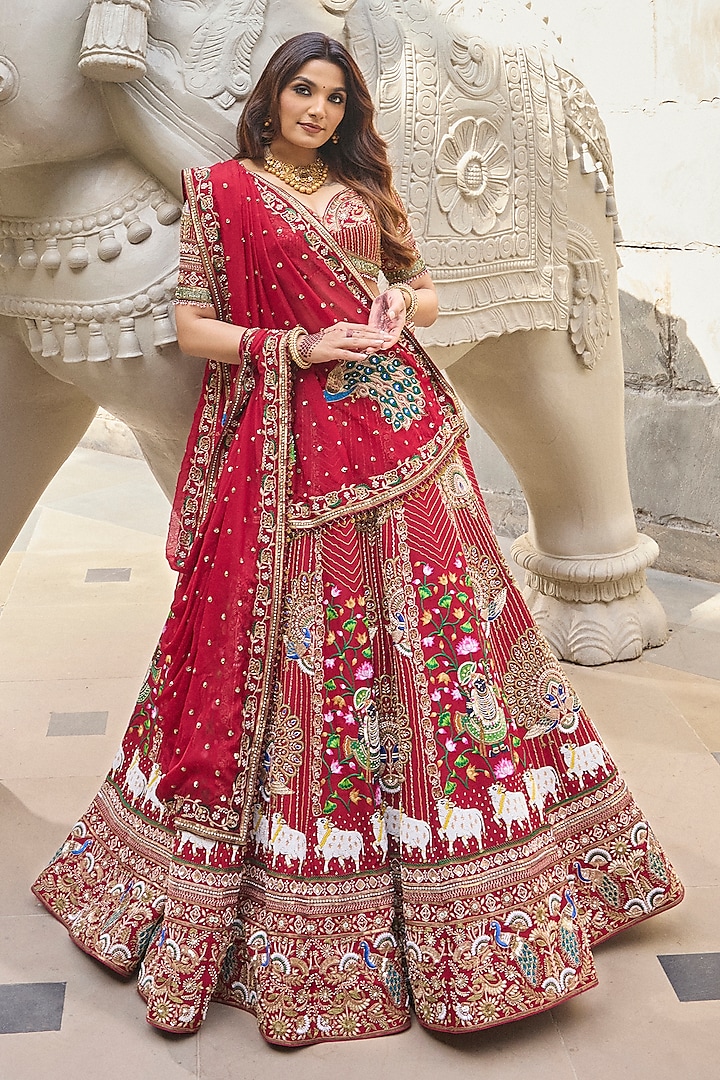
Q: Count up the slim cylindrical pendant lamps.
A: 0